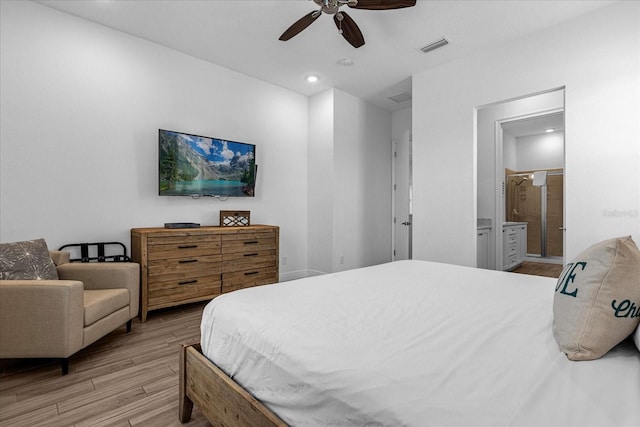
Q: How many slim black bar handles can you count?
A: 6